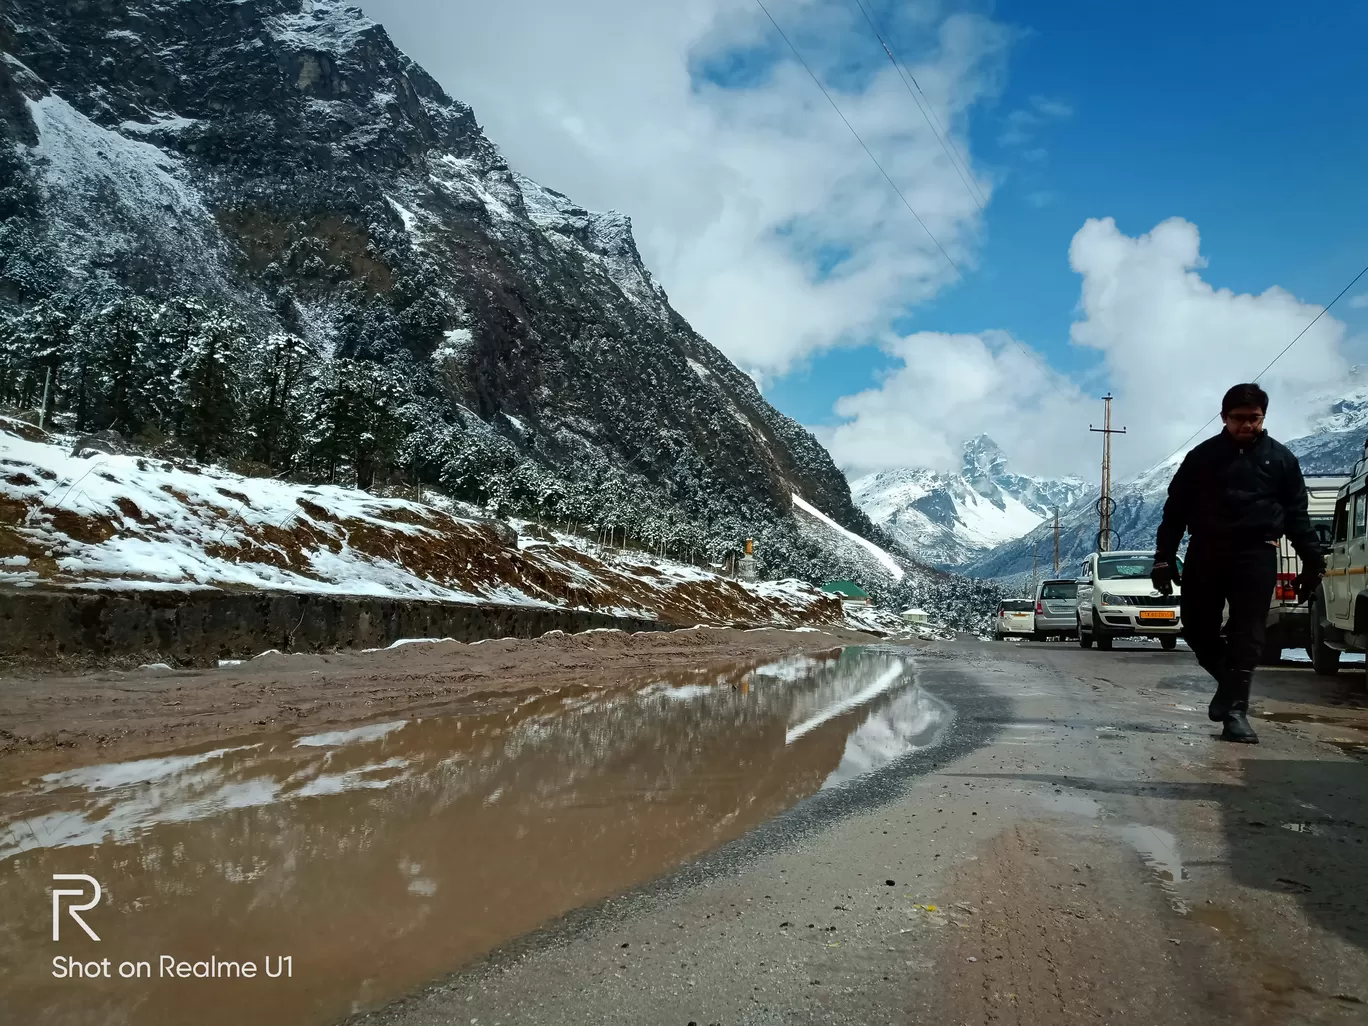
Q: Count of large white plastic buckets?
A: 0